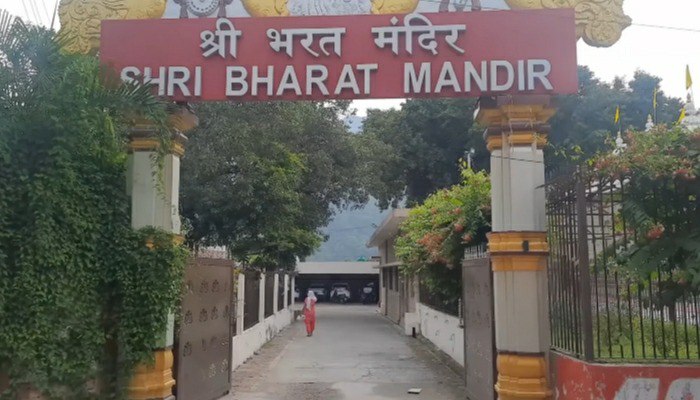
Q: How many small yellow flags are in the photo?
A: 4